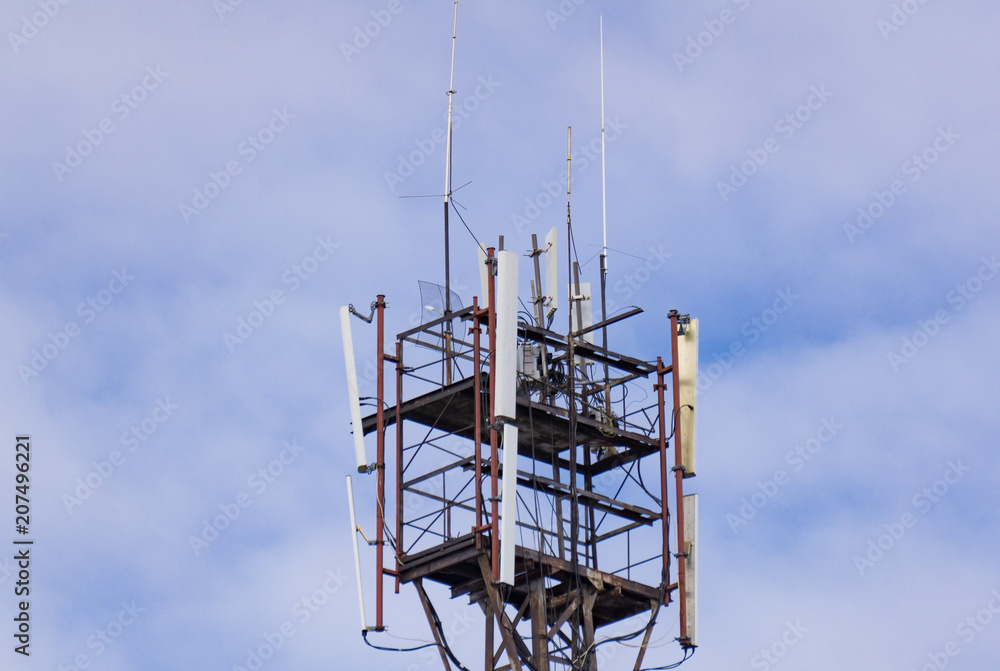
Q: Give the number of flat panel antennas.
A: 9